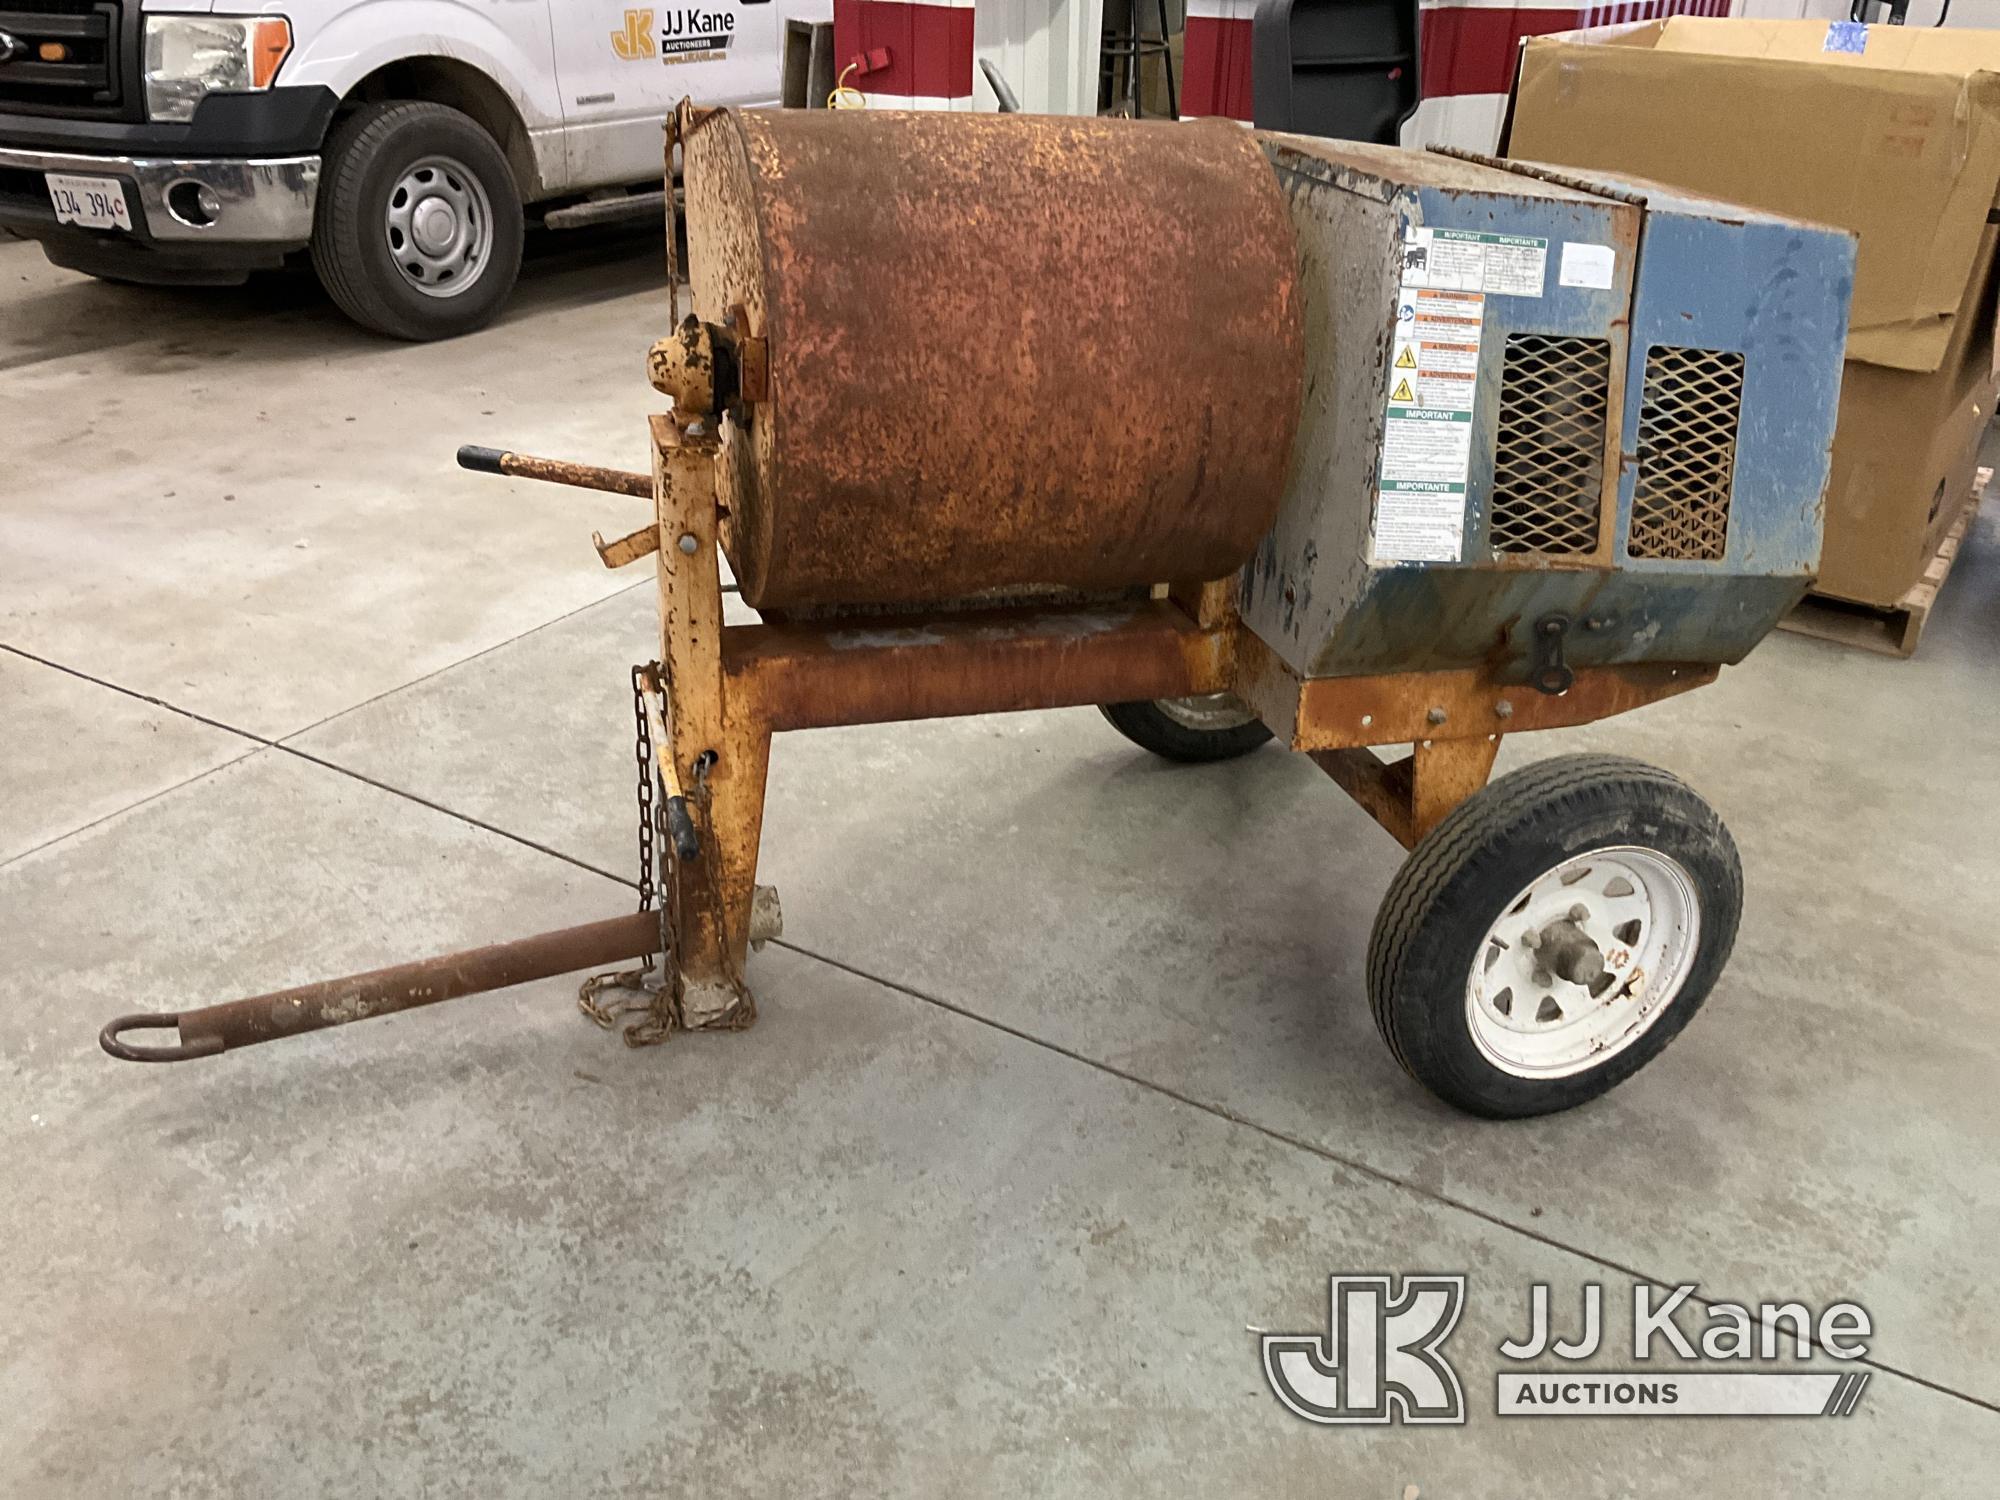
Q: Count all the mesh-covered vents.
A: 2